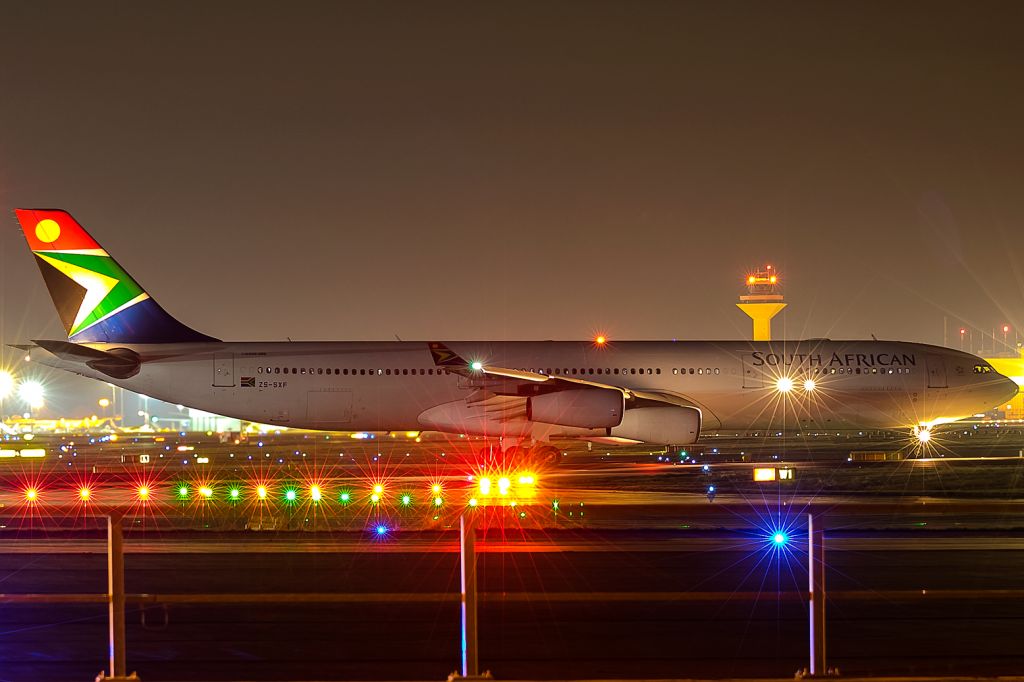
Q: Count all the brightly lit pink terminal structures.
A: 0